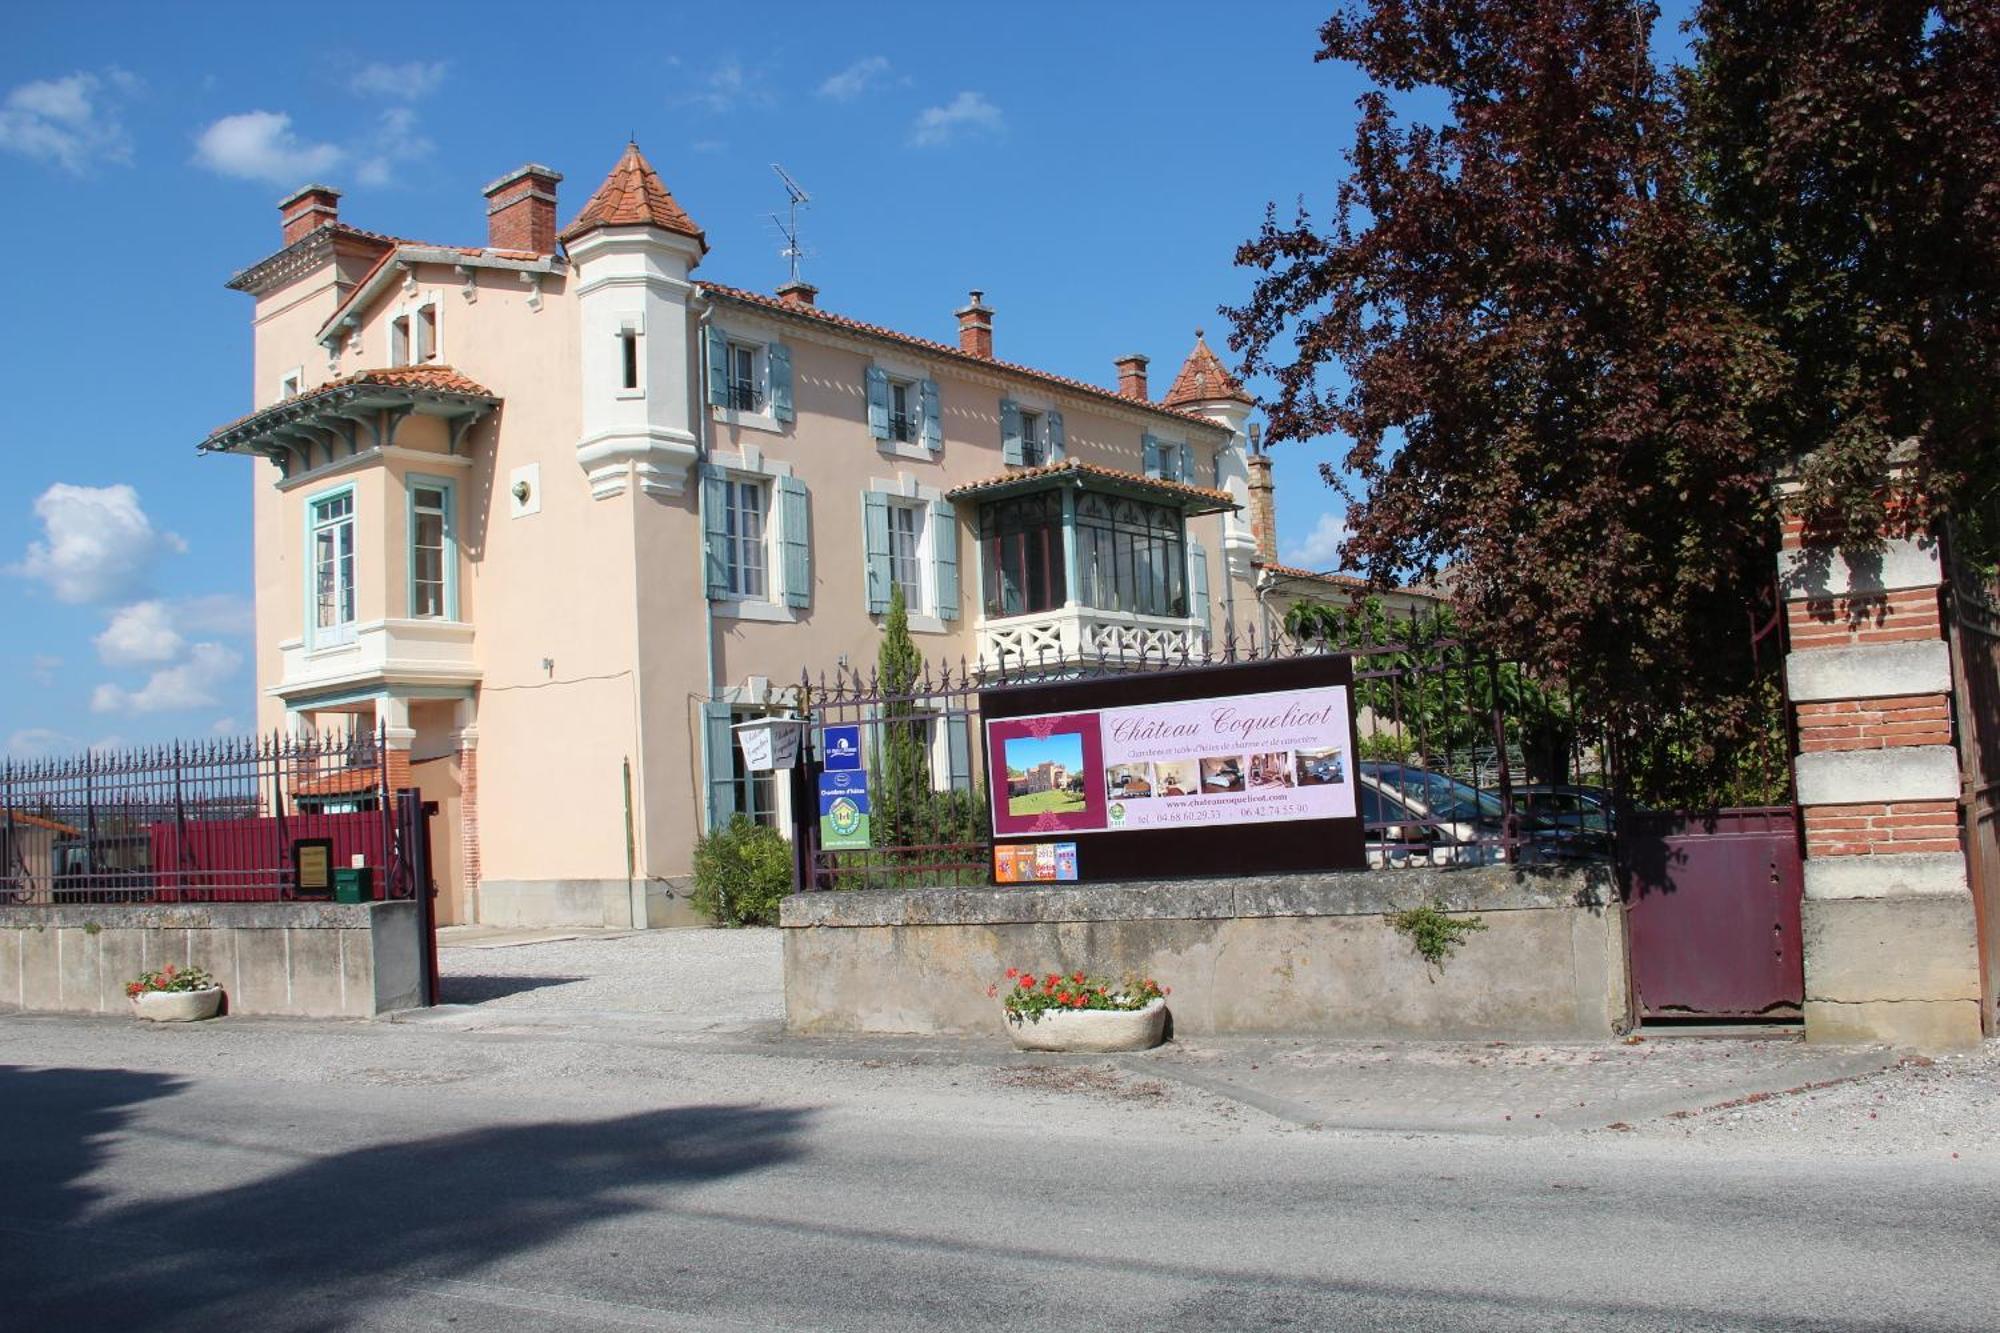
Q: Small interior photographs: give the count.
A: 5